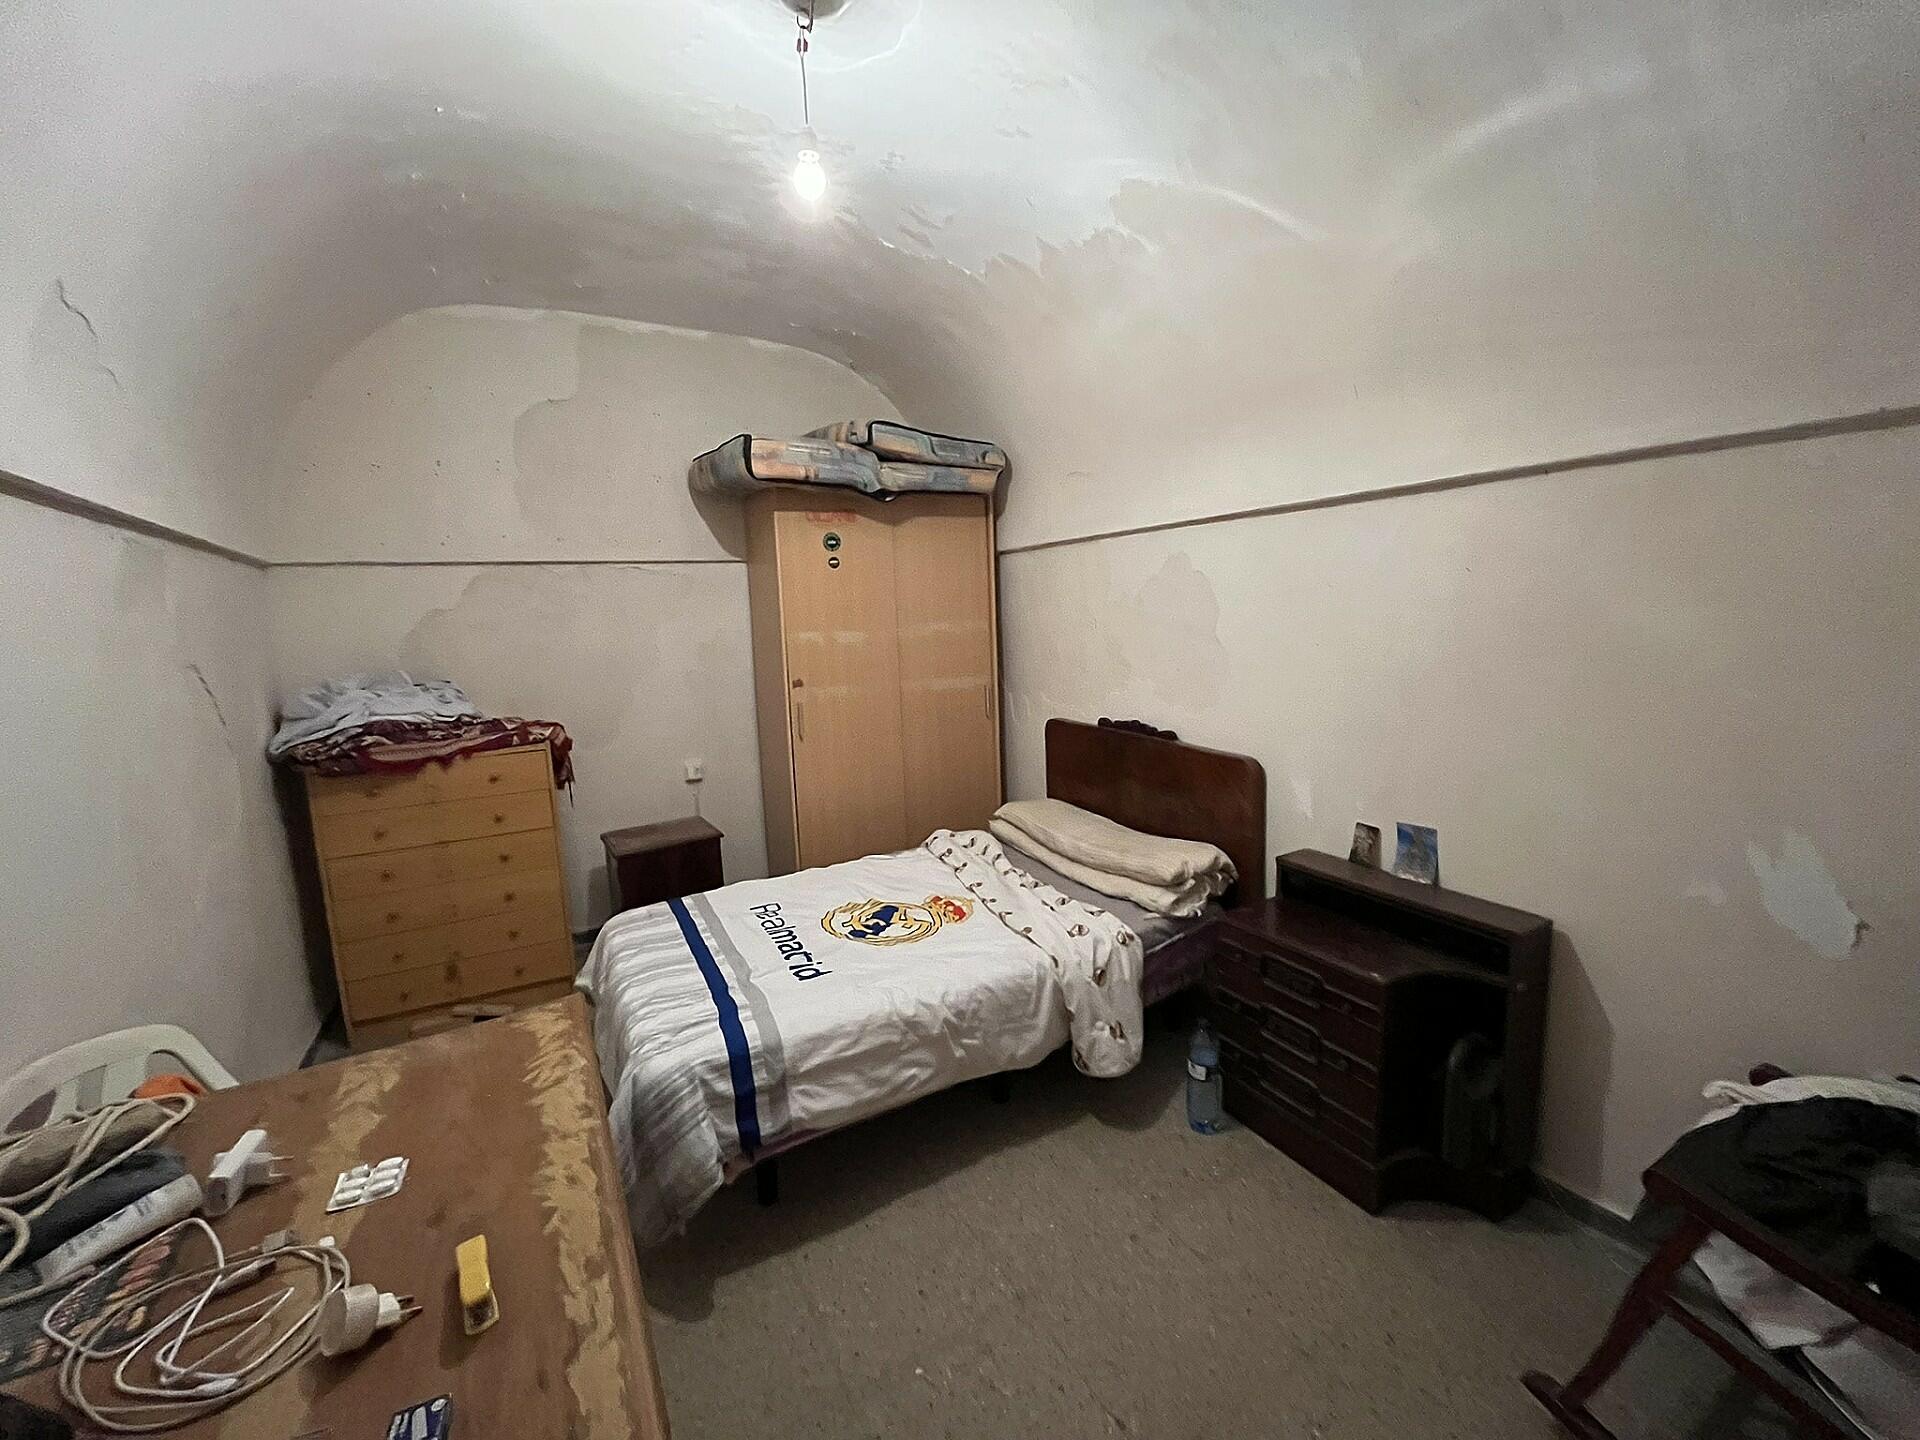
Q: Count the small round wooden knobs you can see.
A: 12